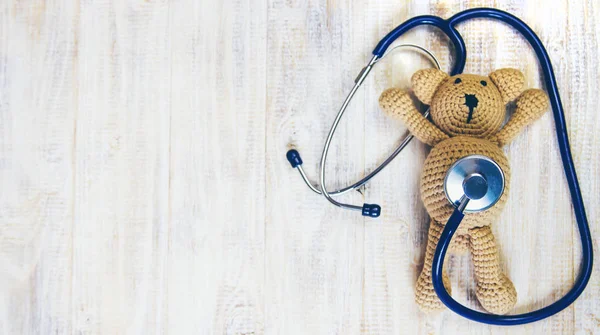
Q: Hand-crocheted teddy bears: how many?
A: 1